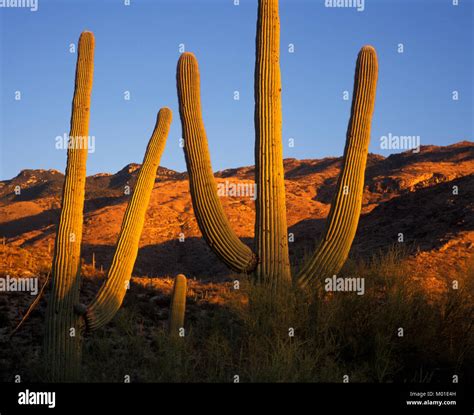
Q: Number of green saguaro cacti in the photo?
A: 3